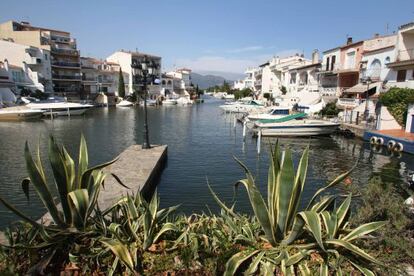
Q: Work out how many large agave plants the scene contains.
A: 2